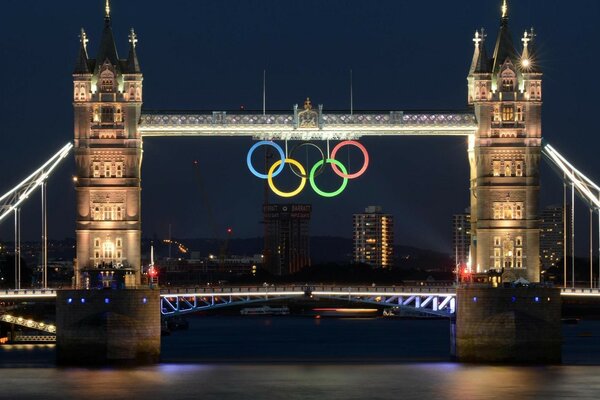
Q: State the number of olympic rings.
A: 5